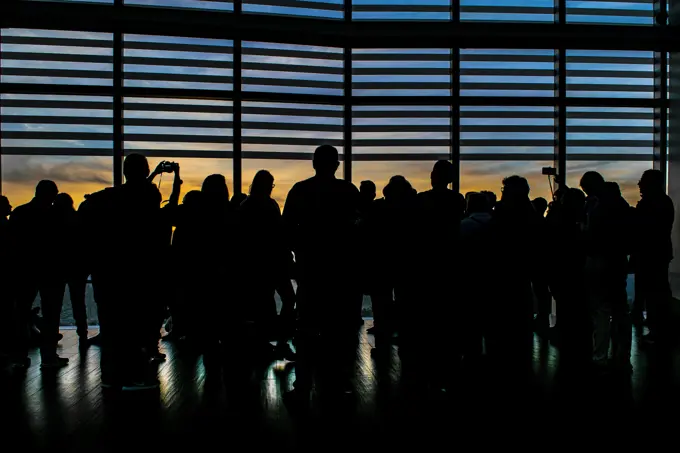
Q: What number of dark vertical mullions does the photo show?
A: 6